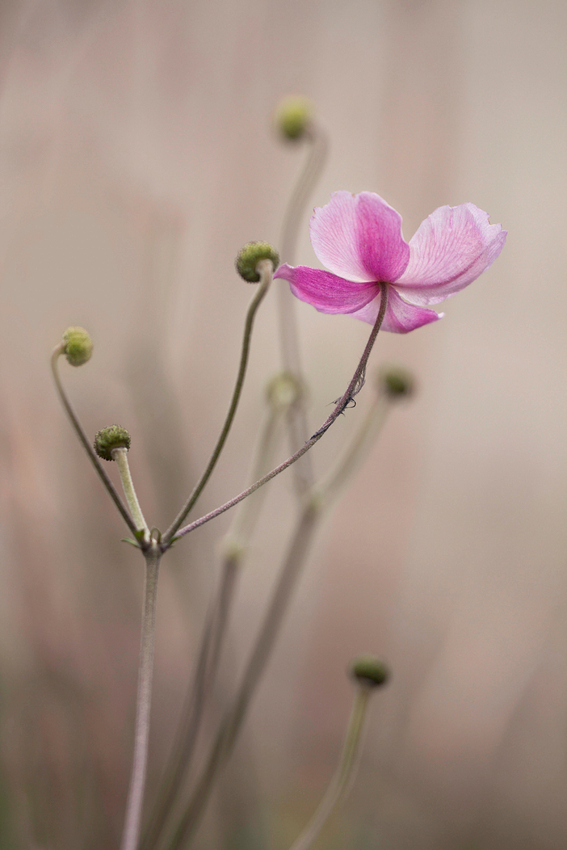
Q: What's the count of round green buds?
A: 7